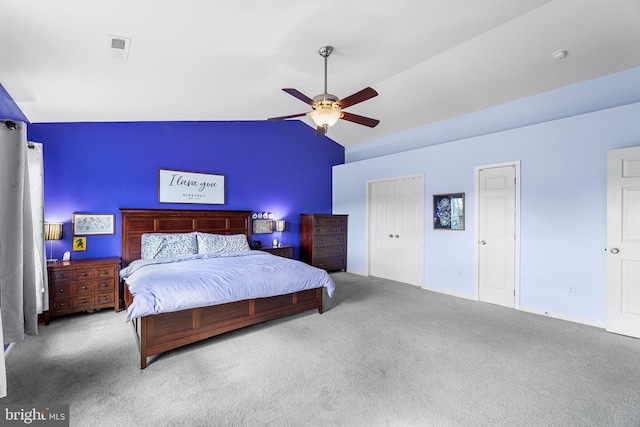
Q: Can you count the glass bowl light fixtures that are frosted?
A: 1